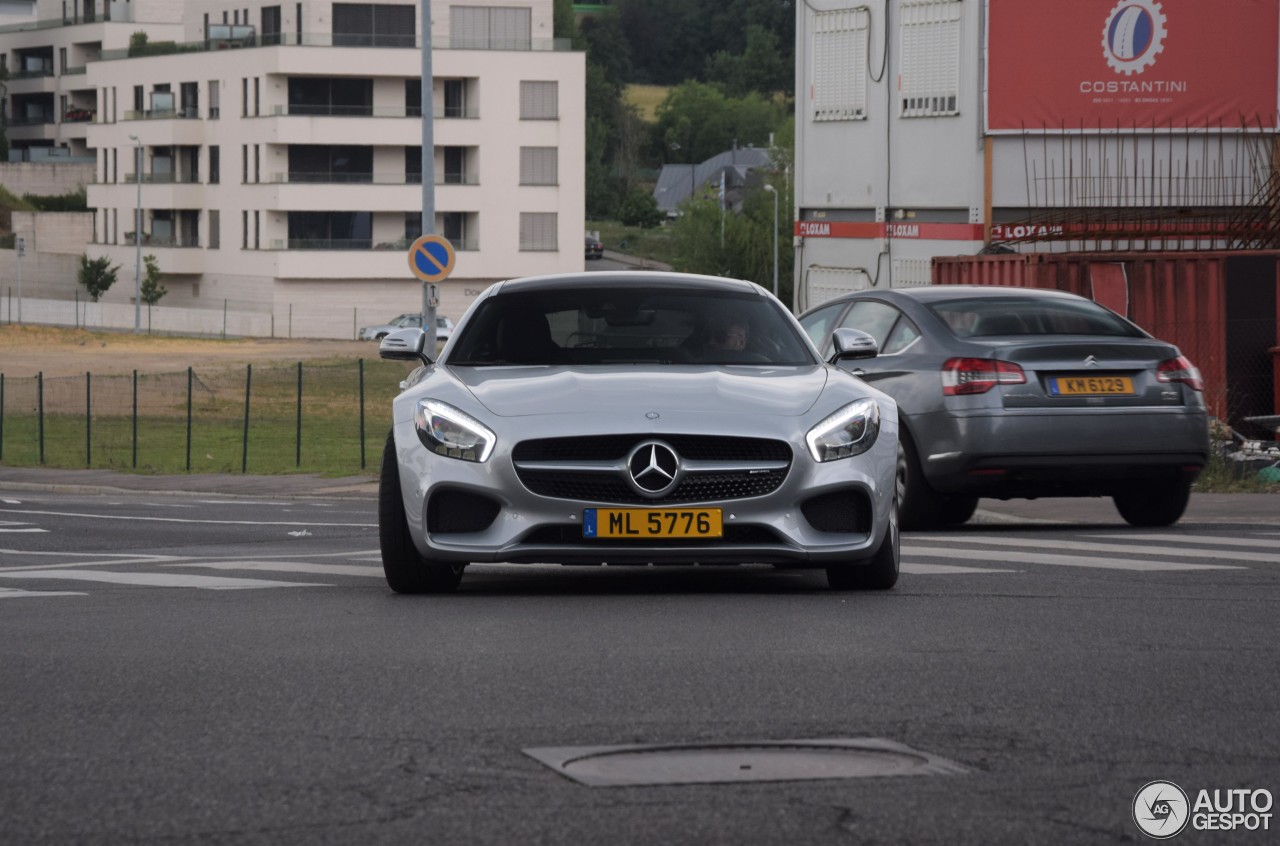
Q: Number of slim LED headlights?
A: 2